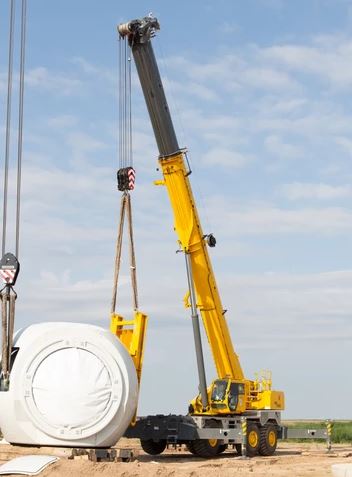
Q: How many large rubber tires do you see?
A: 4